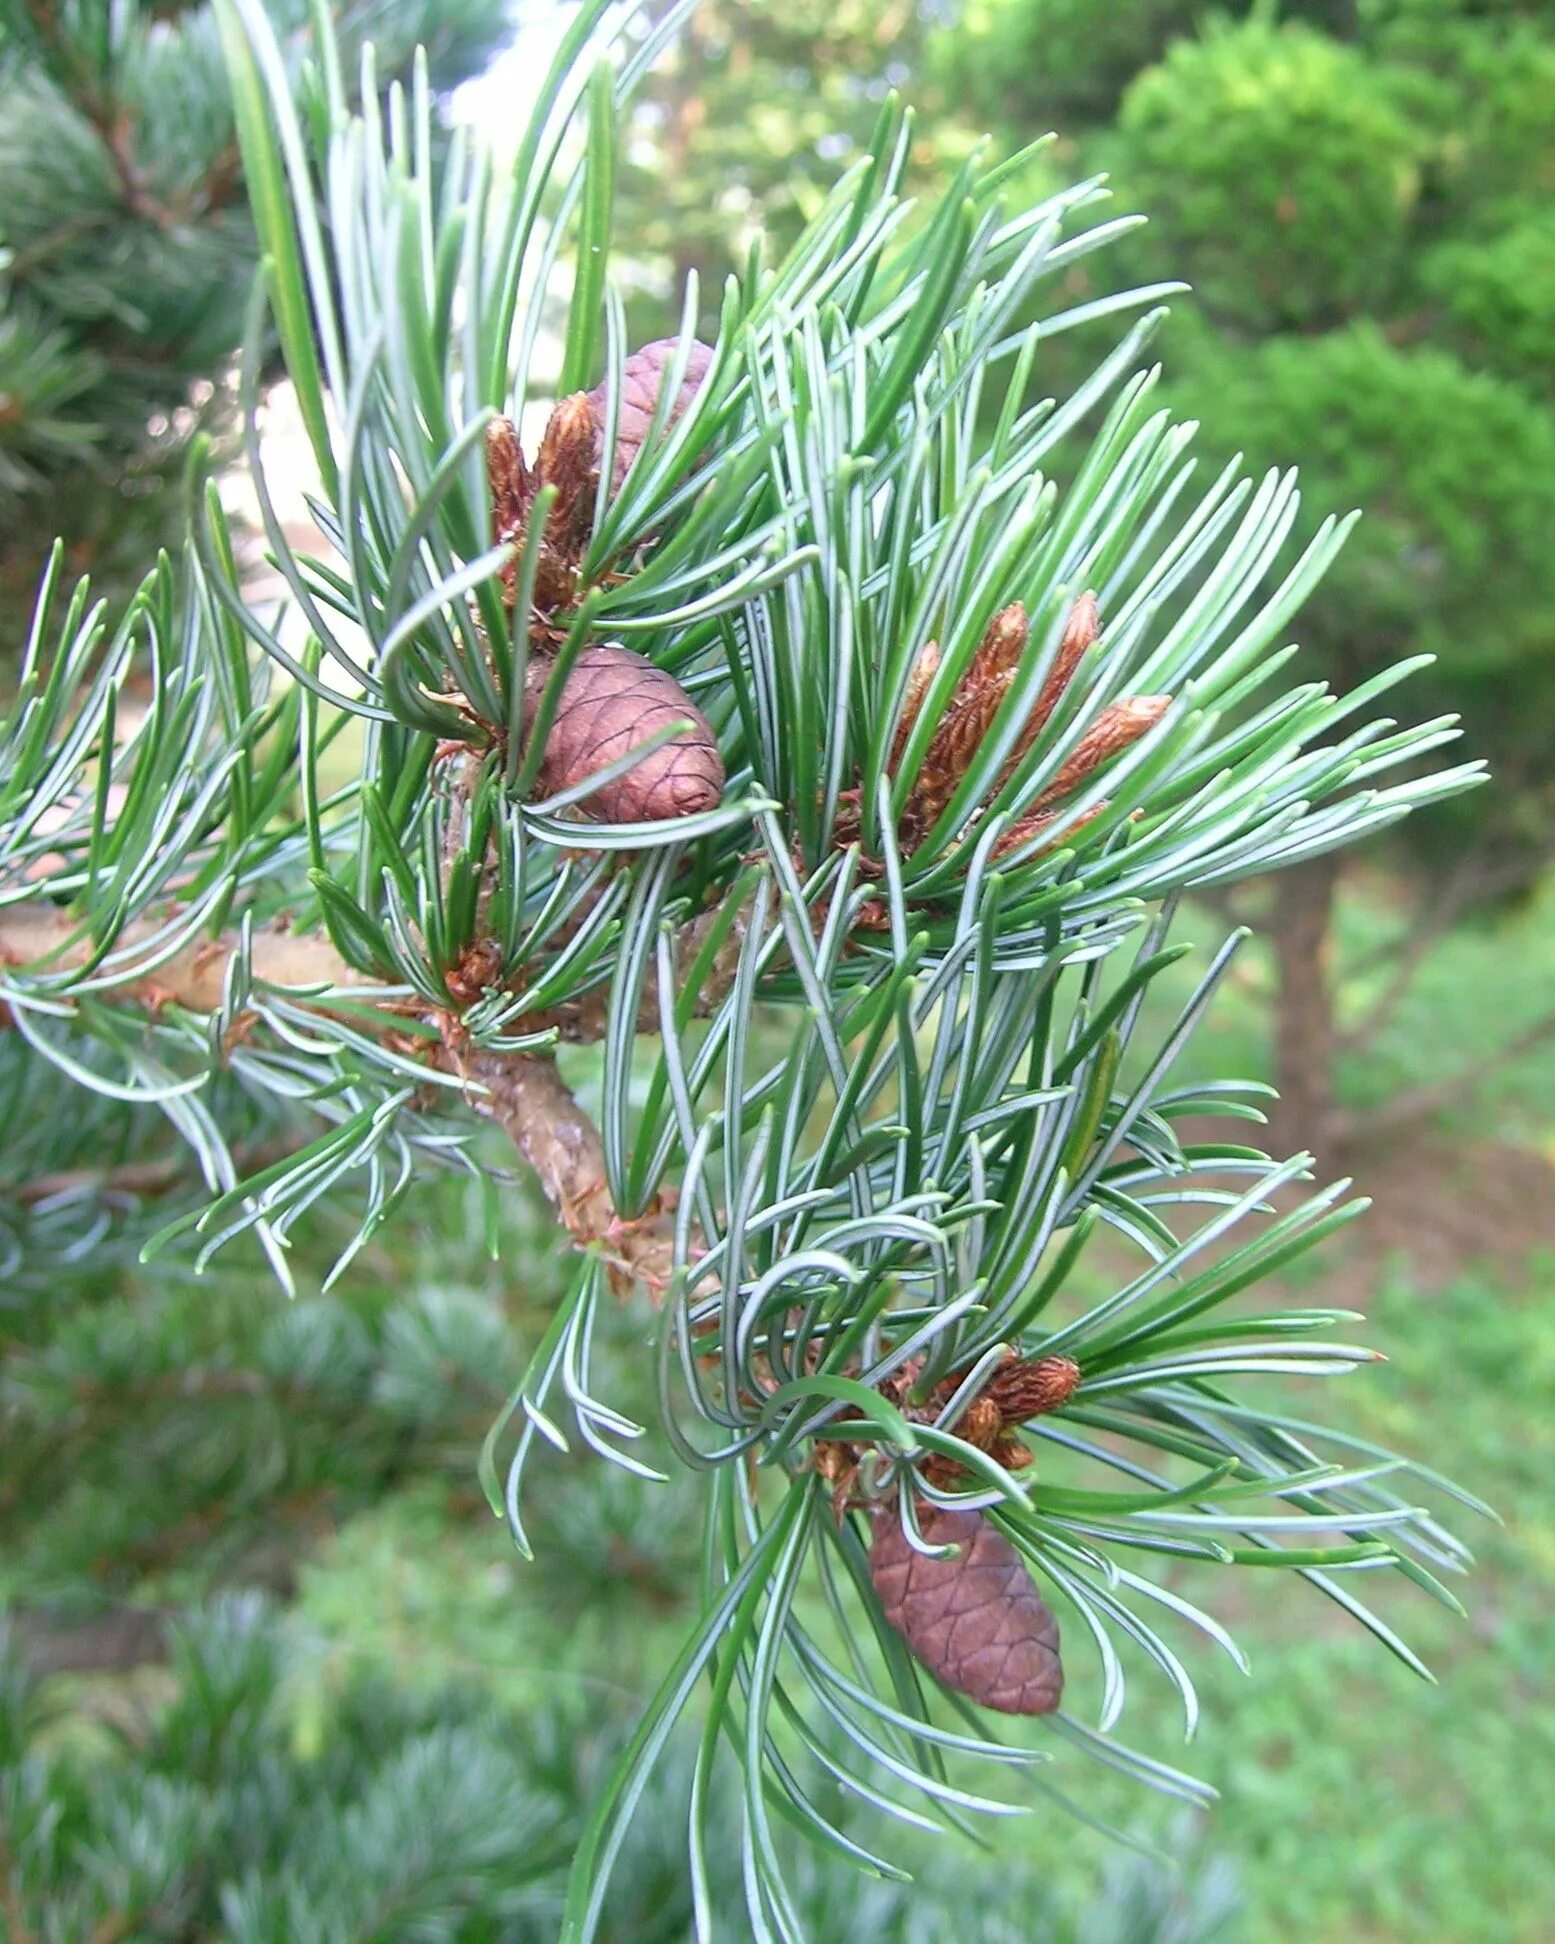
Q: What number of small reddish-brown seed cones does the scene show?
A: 3